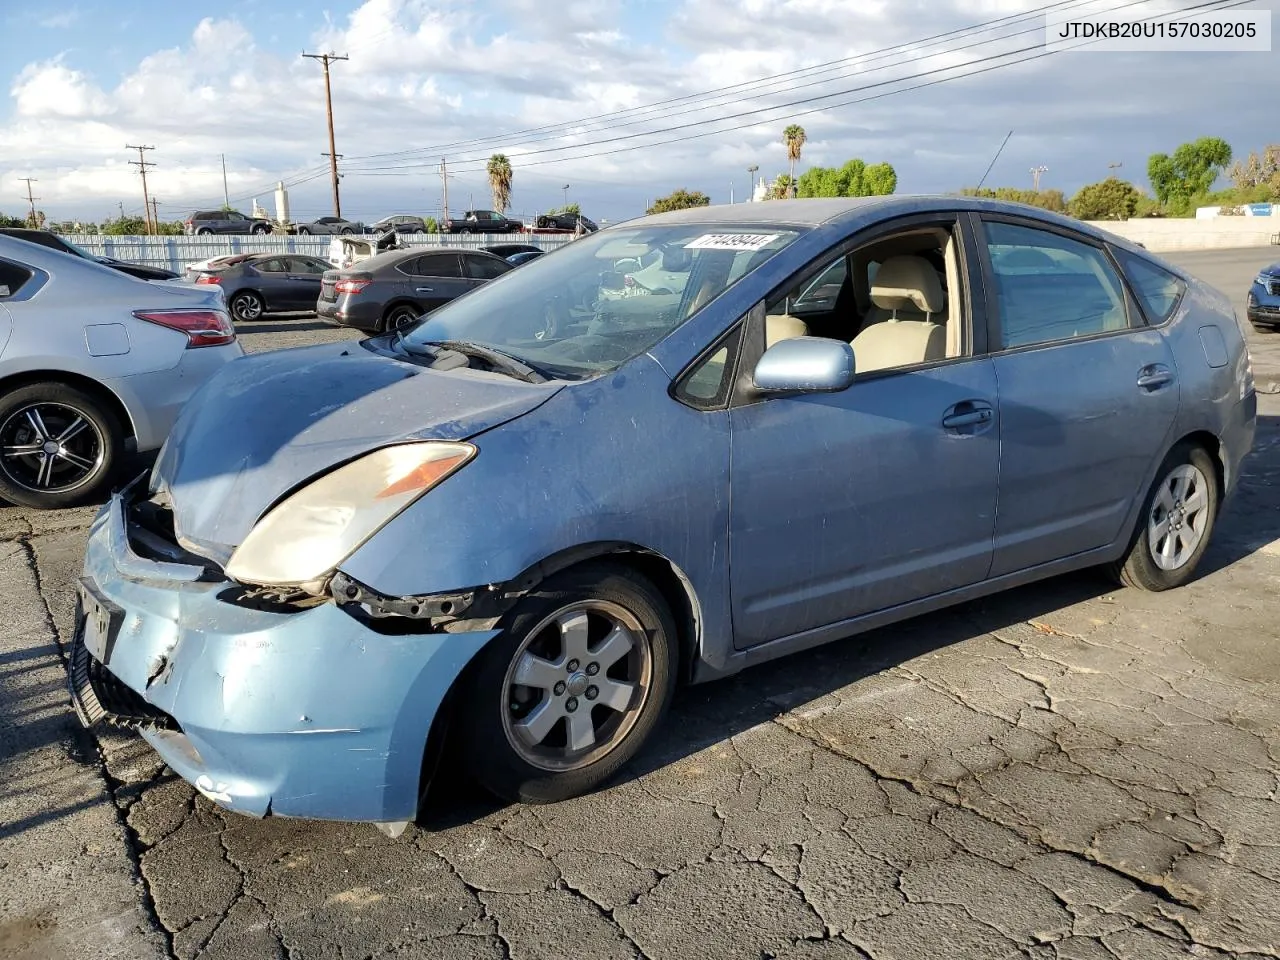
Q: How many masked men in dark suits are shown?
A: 0